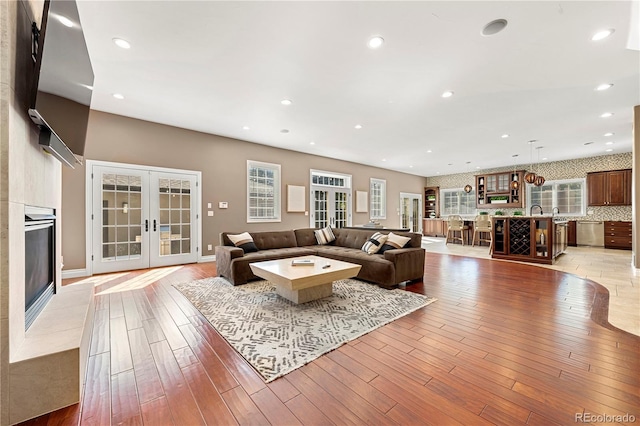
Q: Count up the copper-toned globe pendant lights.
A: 4